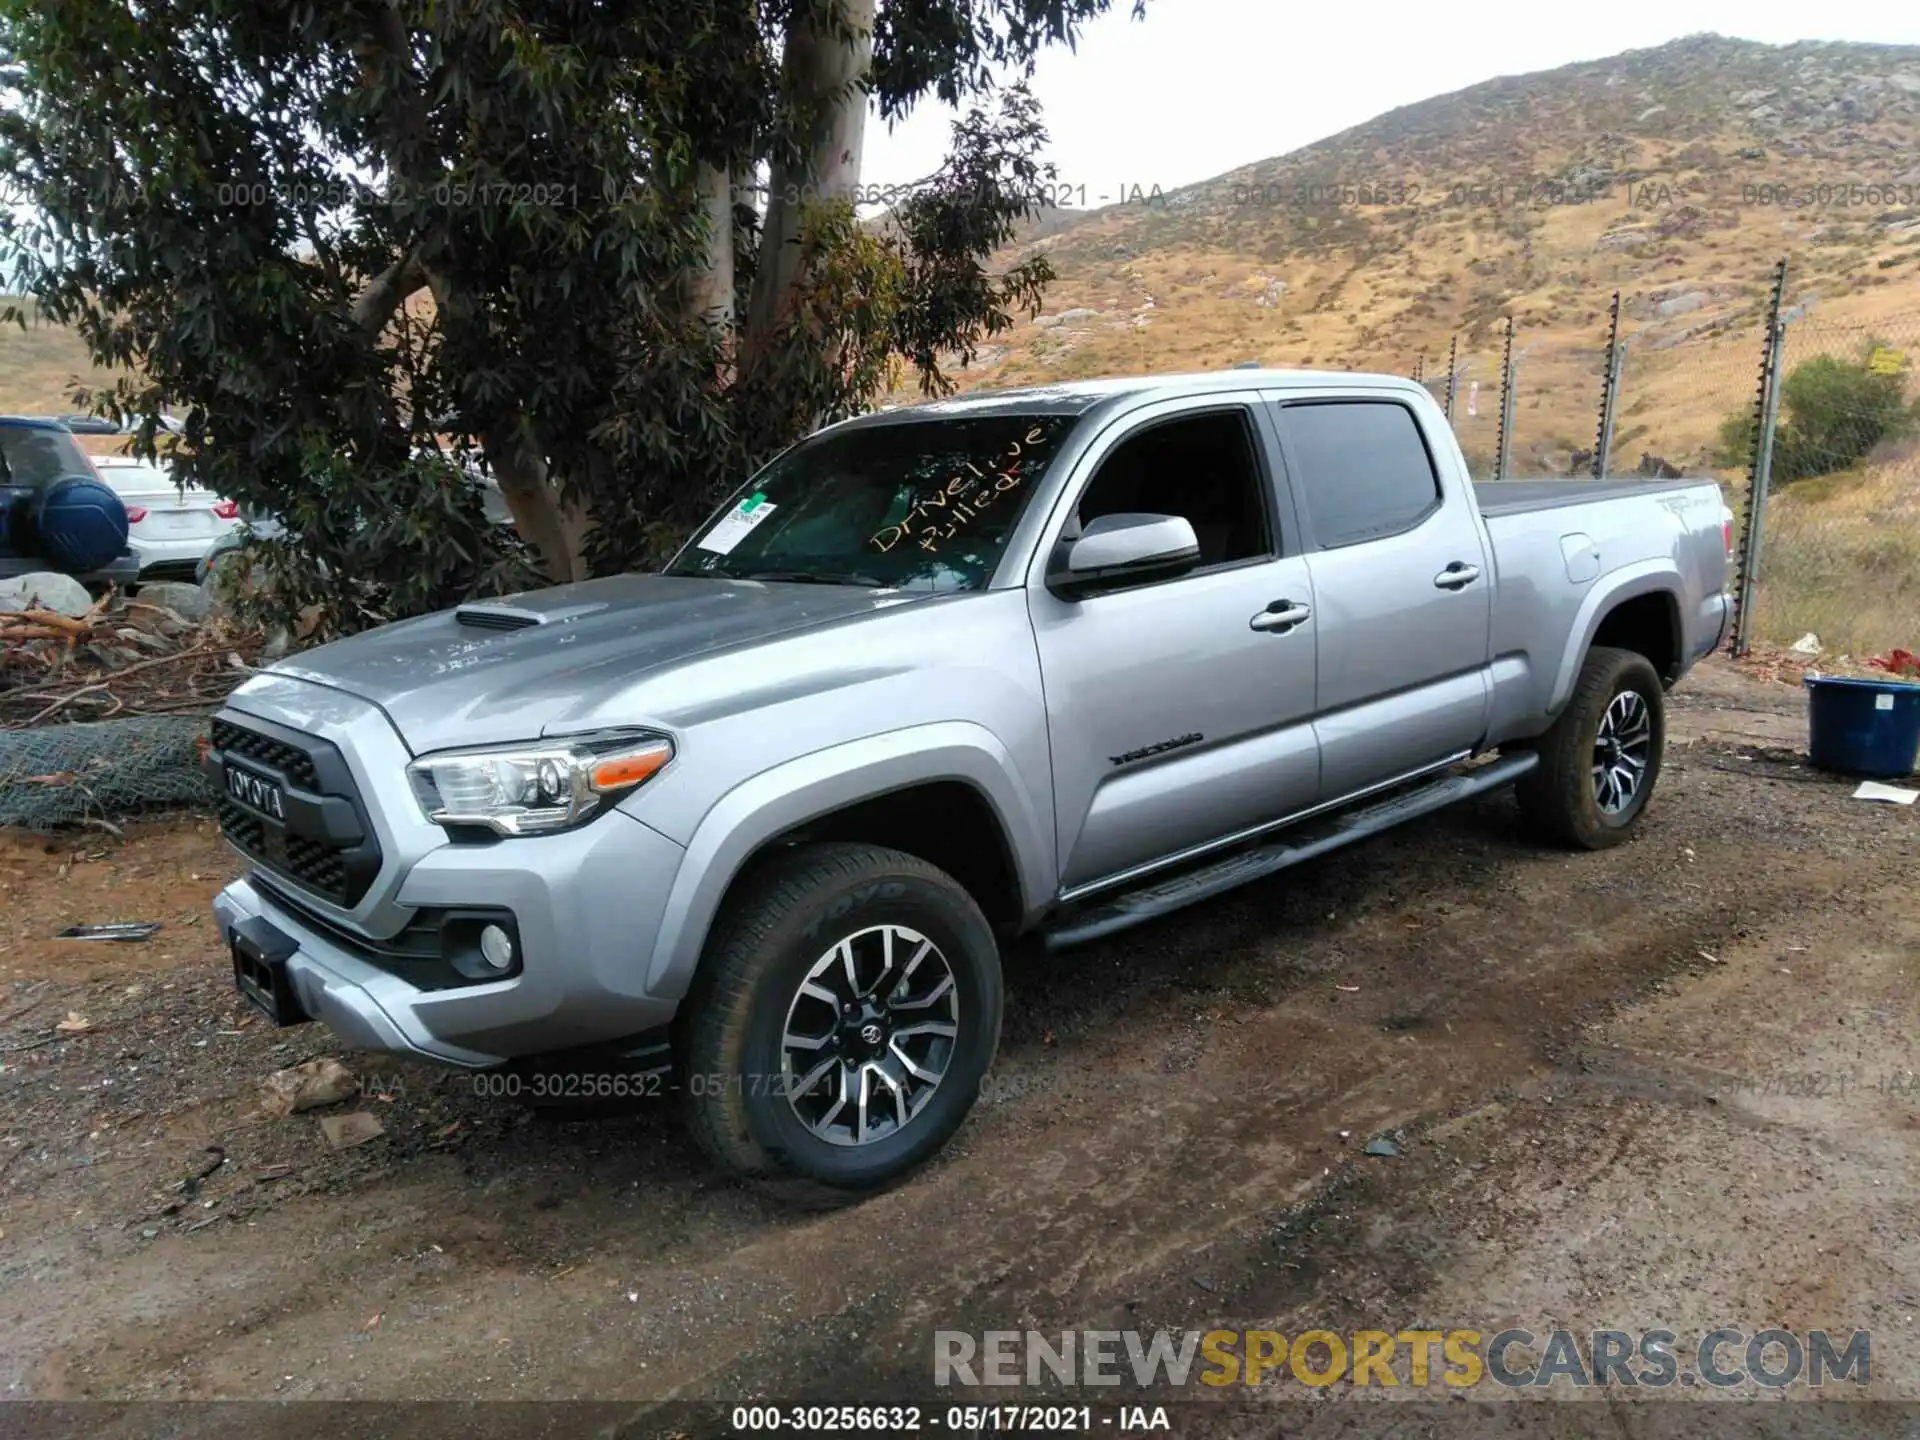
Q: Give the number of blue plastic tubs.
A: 1